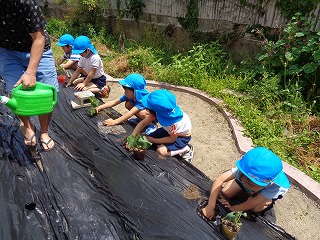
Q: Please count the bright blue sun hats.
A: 5